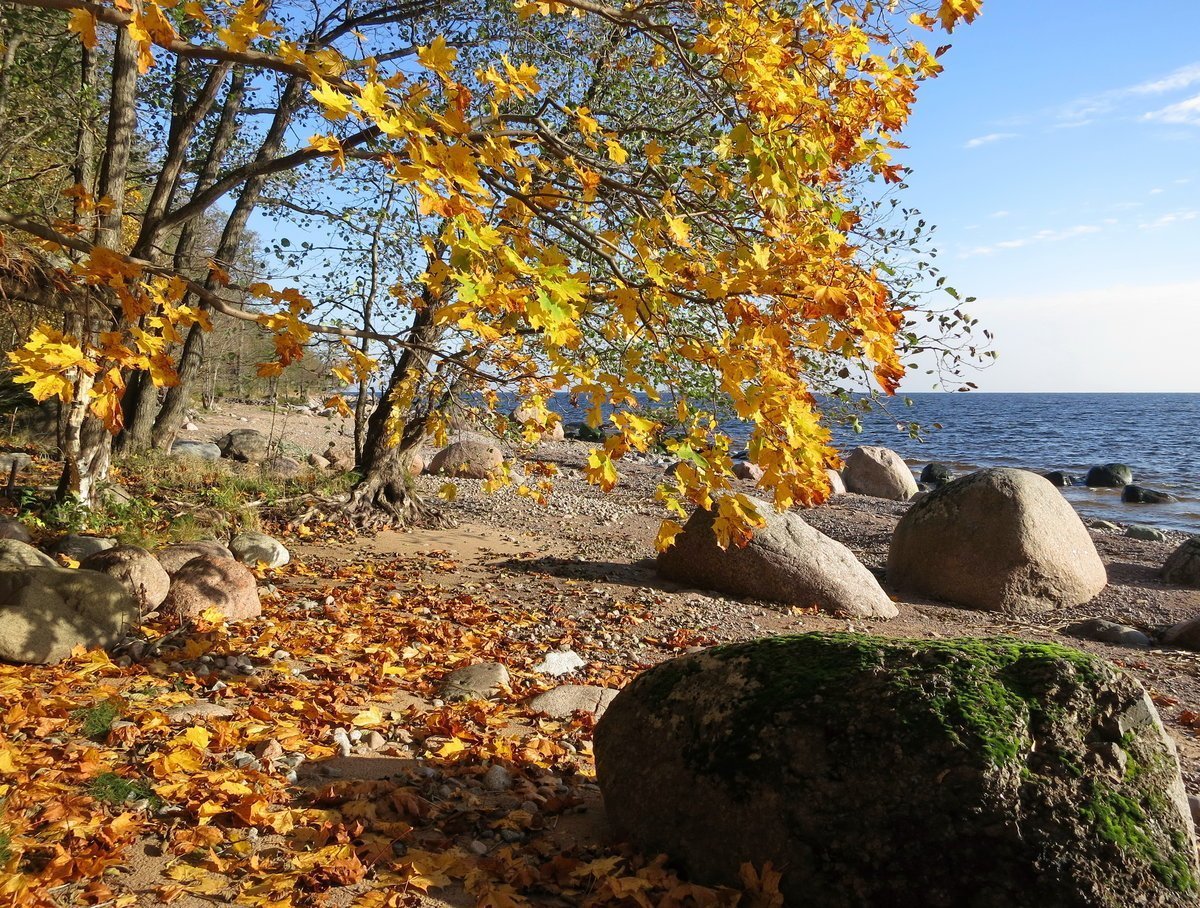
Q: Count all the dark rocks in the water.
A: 4